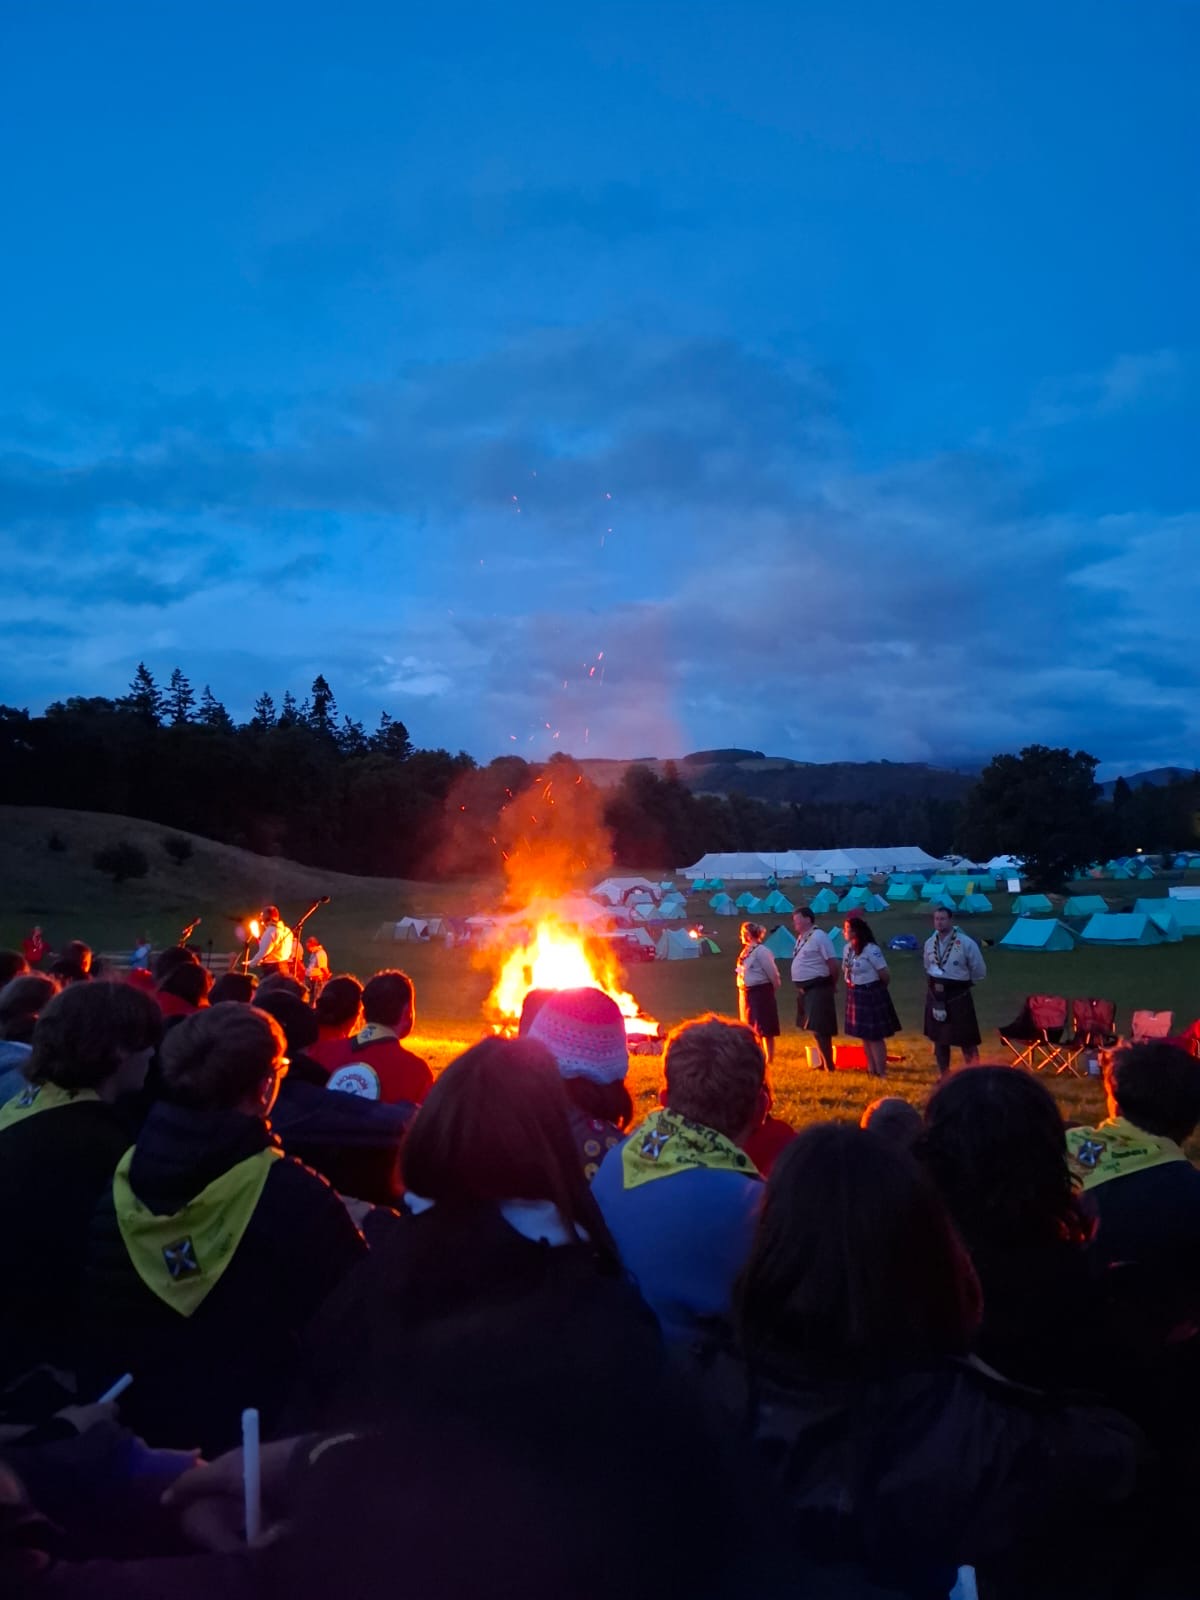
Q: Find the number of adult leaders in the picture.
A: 4